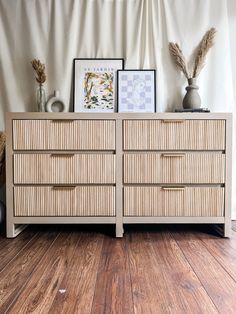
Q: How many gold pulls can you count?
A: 6